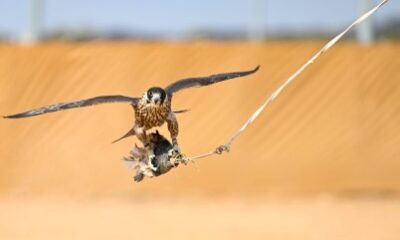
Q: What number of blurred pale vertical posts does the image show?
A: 3